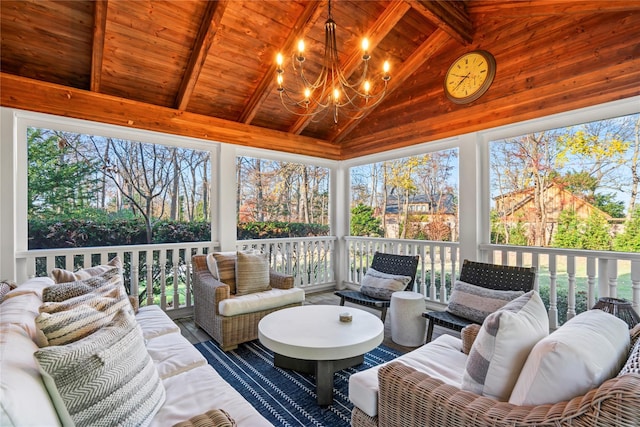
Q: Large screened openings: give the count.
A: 4